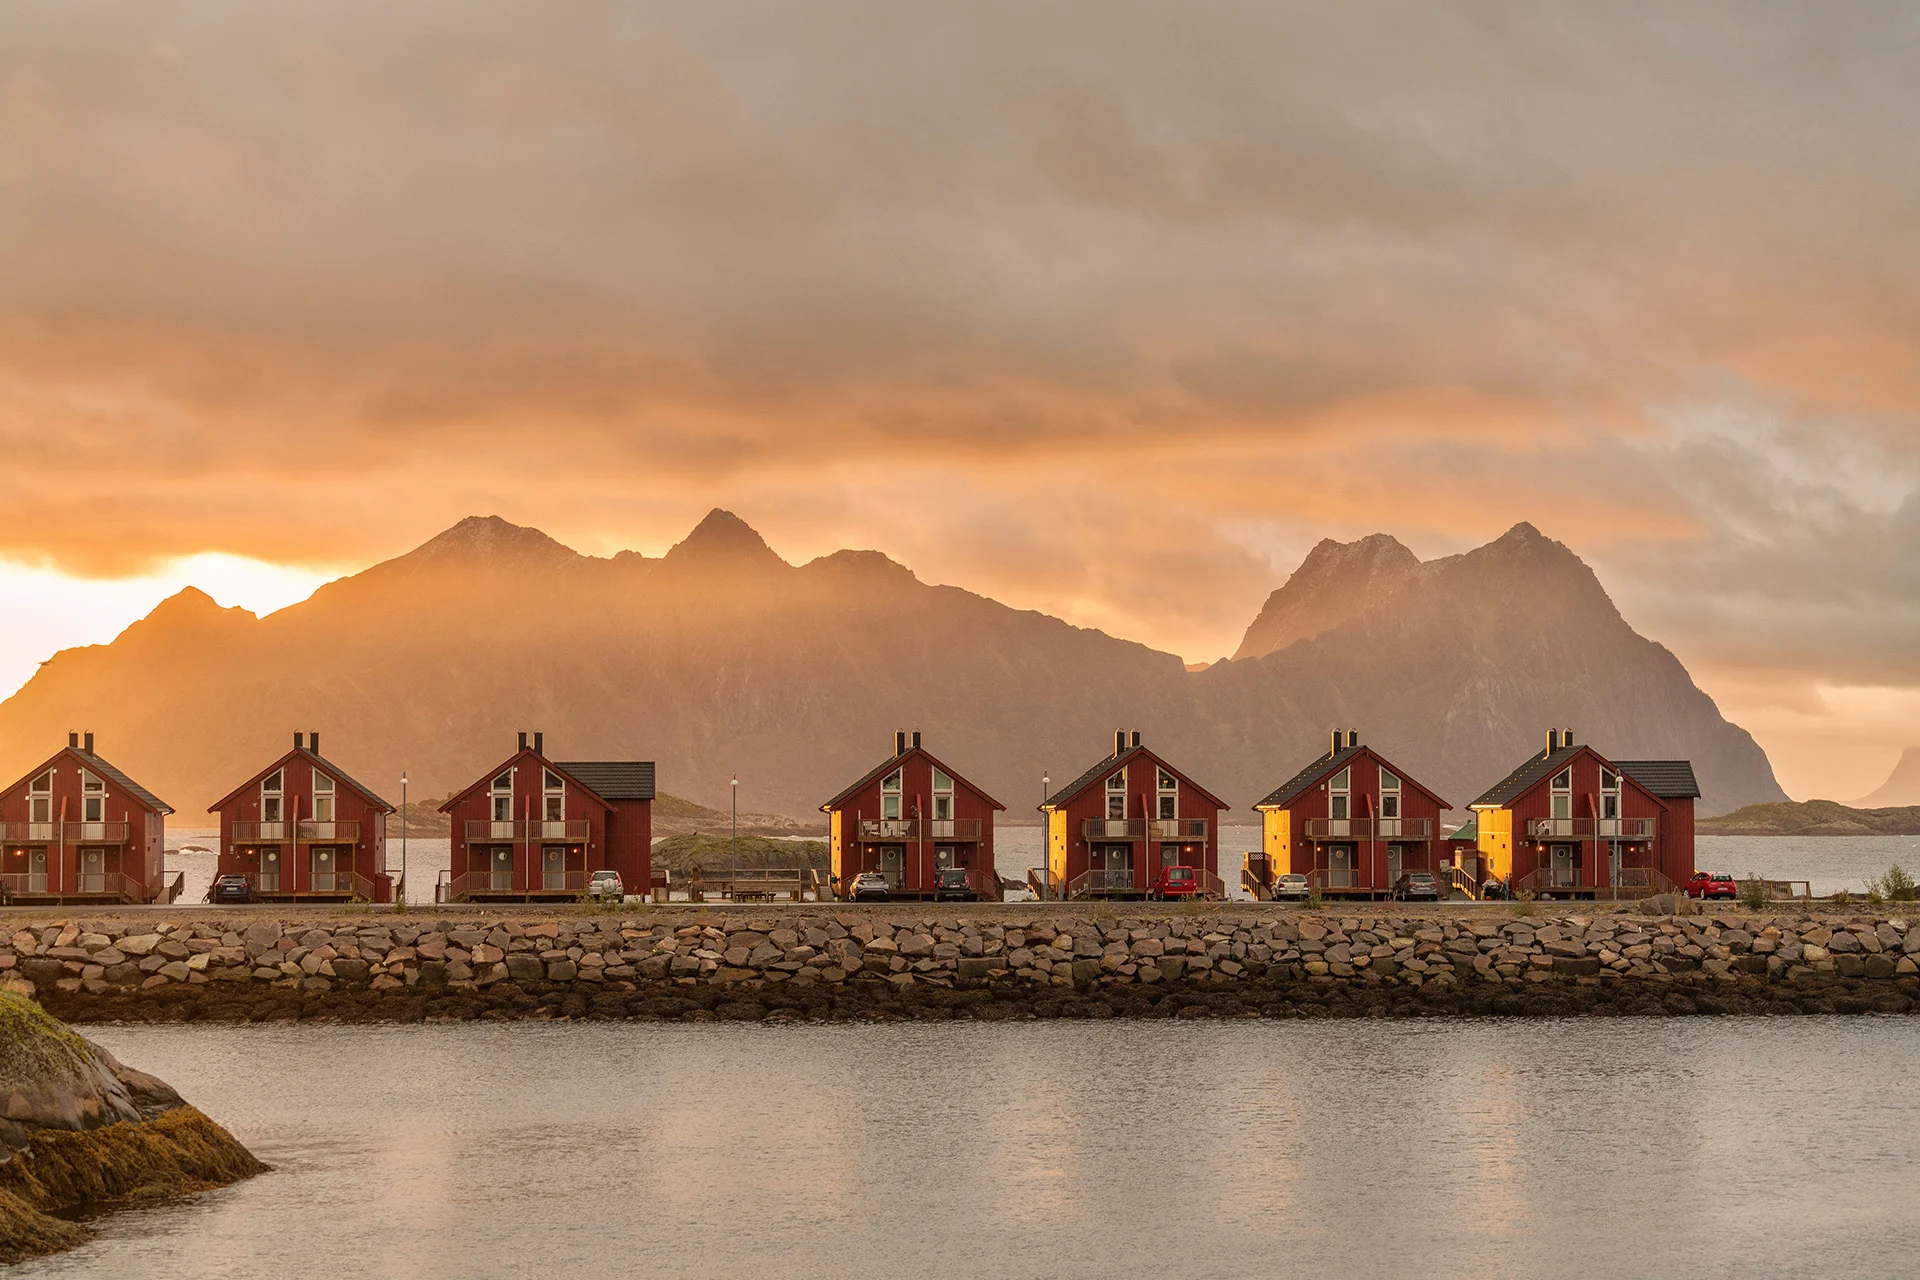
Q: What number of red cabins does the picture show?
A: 7